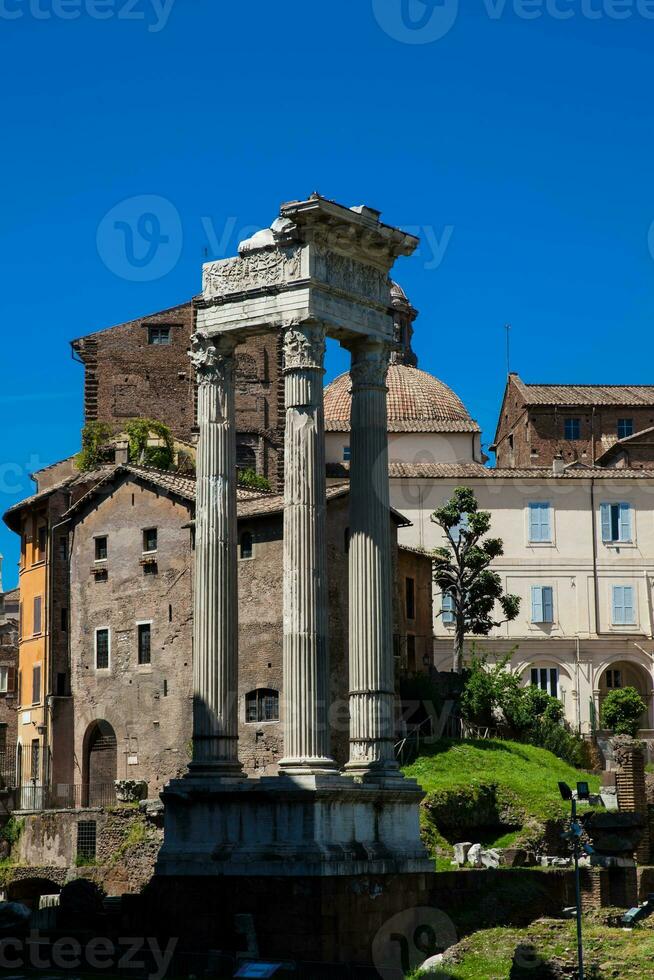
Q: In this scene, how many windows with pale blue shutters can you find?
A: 6